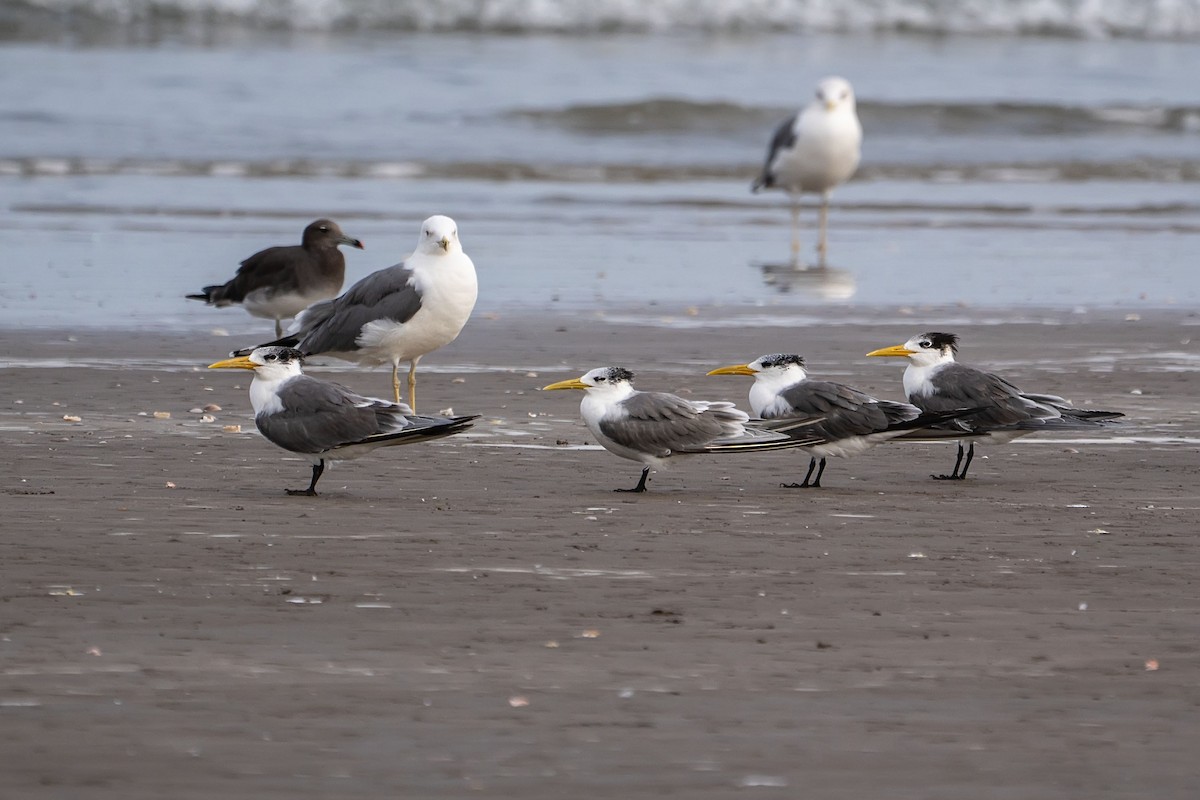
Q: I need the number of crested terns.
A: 4